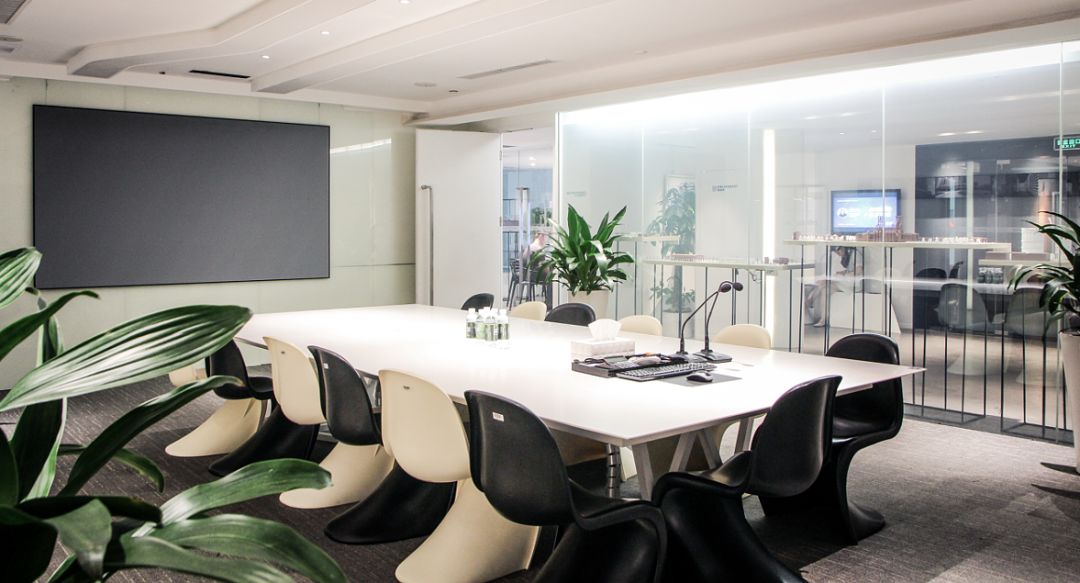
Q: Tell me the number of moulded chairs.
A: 13